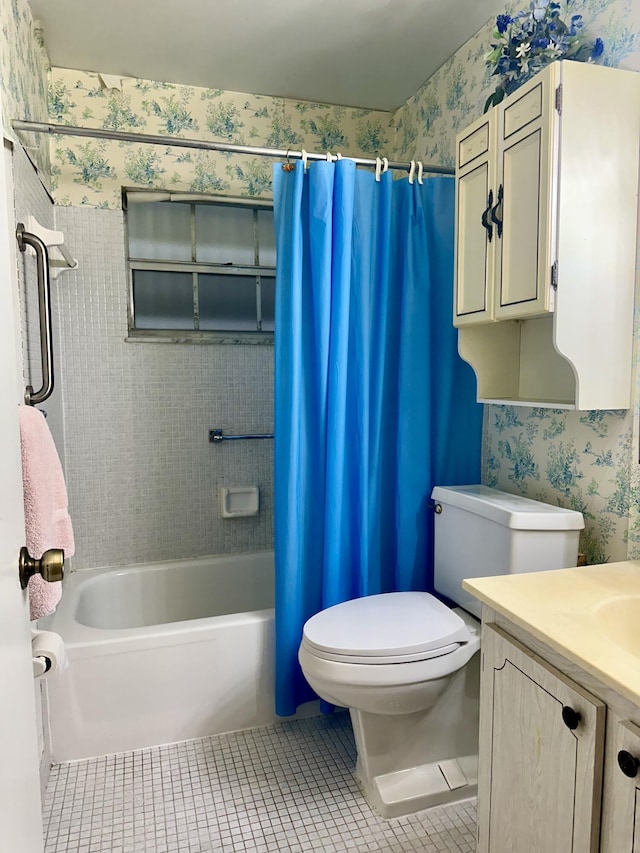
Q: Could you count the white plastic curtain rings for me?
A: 7